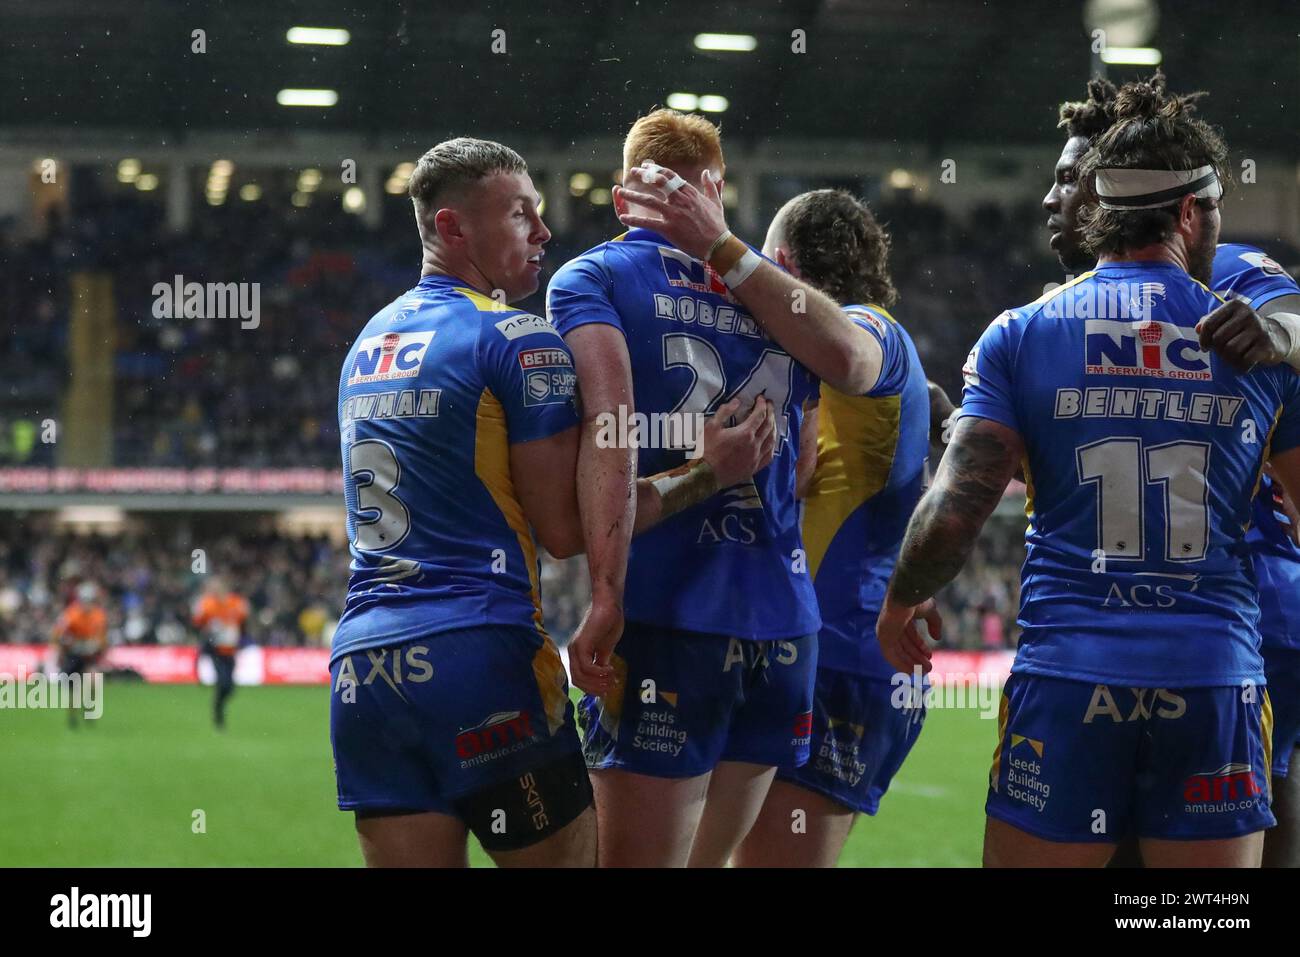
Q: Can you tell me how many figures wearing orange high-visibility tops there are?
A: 2